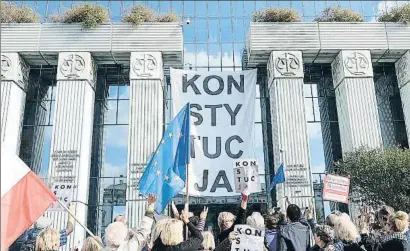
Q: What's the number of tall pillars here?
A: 6